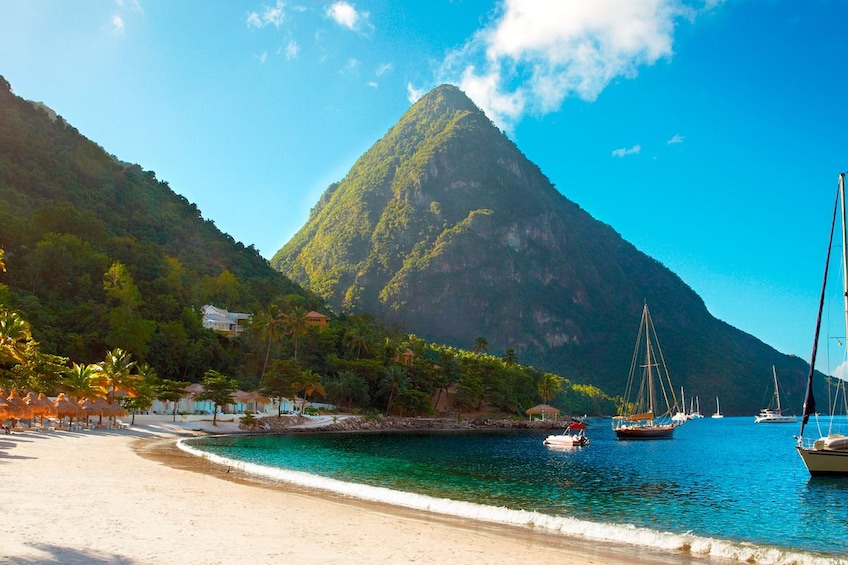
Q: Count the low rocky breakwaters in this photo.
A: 1